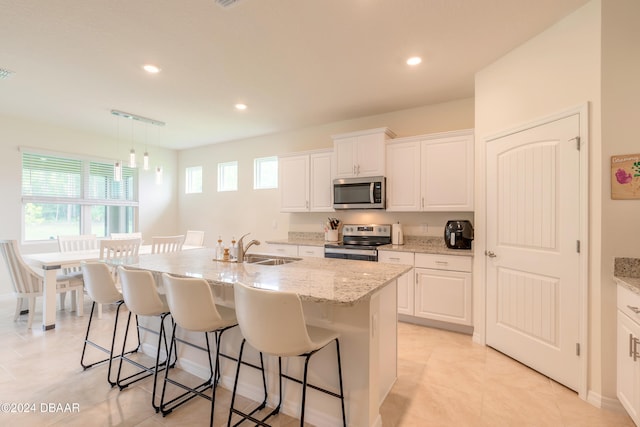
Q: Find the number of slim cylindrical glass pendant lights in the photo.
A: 4